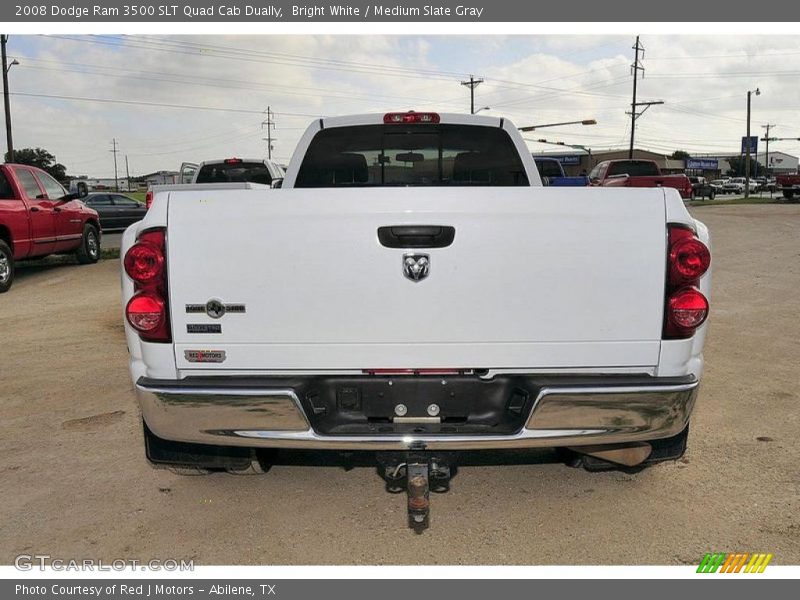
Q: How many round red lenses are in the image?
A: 4